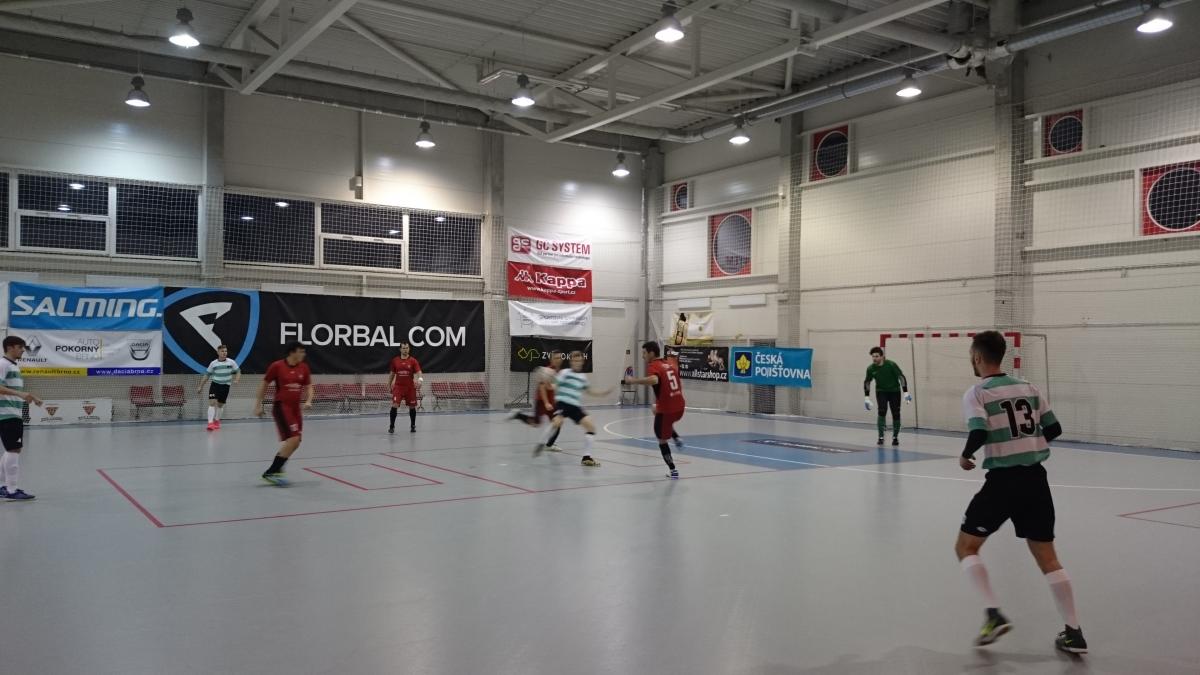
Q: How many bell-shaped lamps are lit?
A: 9